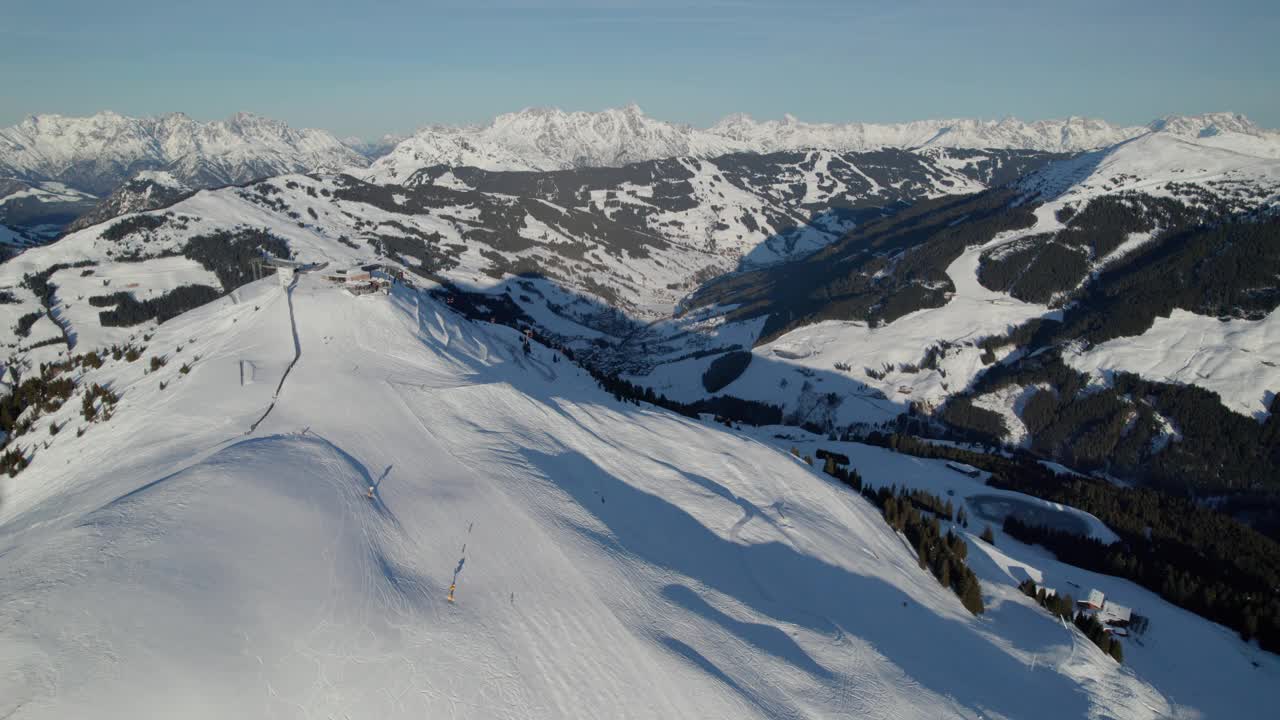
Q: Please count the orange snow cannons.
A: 2